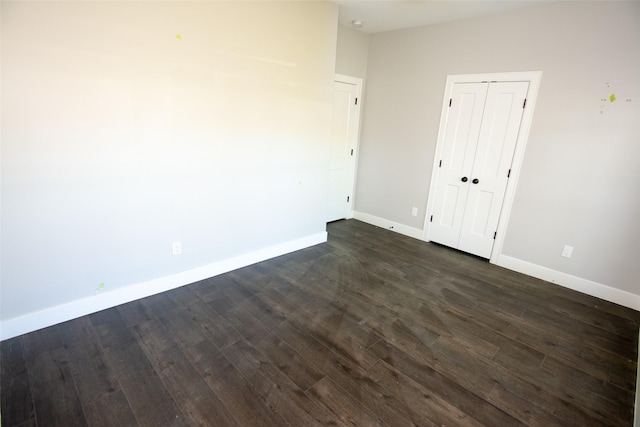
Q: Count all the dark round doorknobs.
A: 2